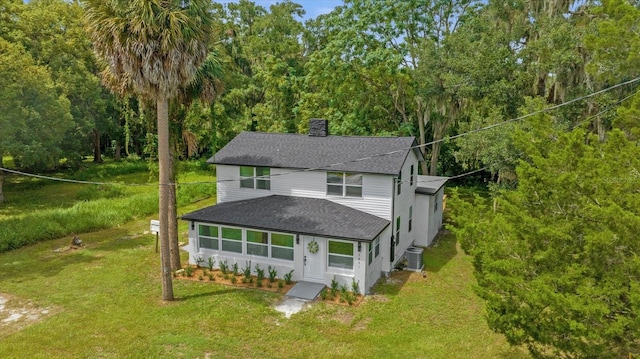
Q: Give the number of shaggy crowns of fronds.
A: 2